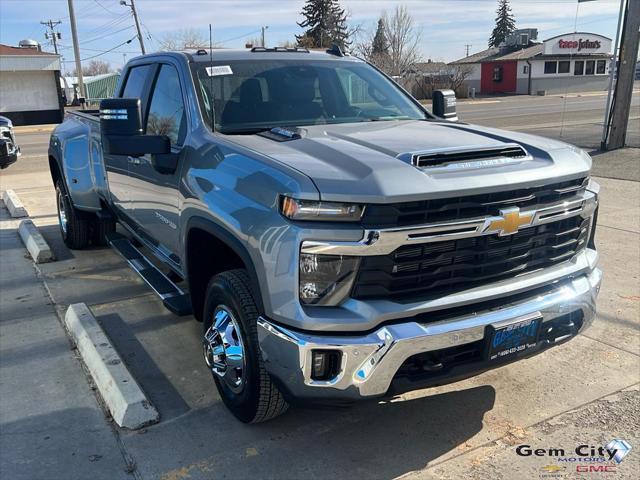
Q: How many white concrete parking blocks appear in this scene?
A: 3